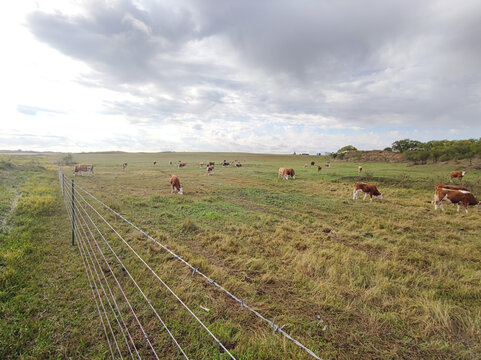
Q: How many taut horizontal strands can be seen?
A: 8